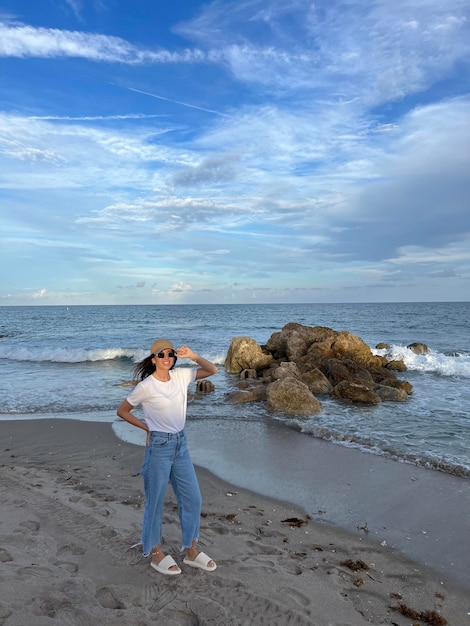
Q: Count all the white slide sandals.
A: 2